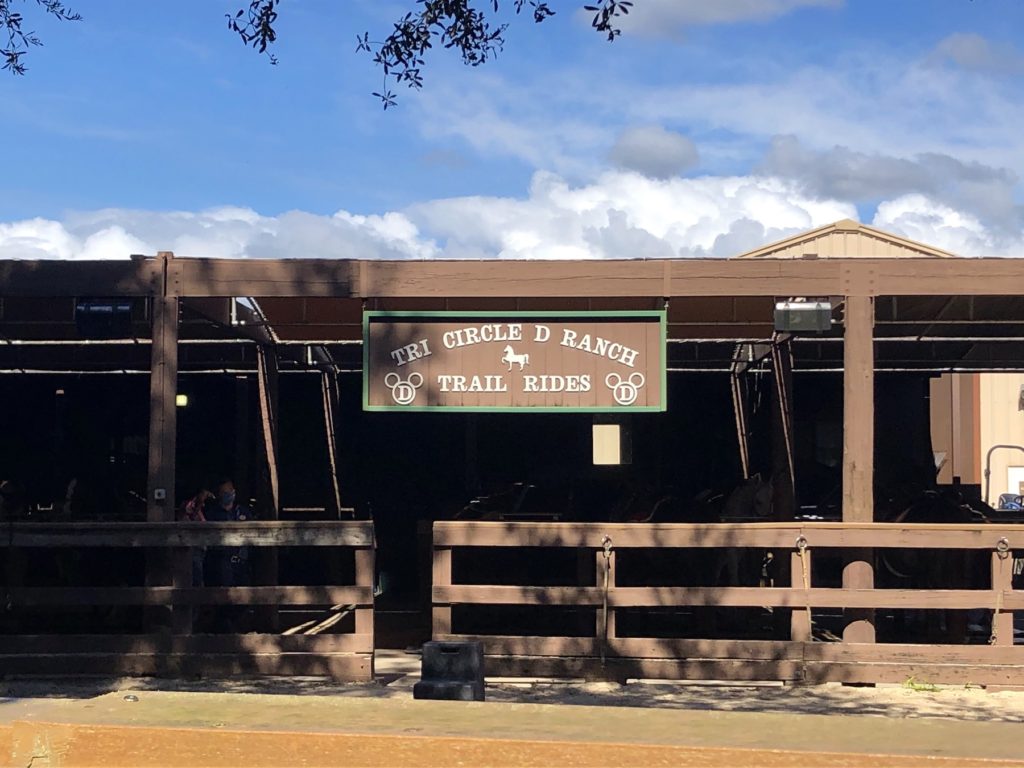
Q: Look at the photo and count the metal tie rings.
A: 3